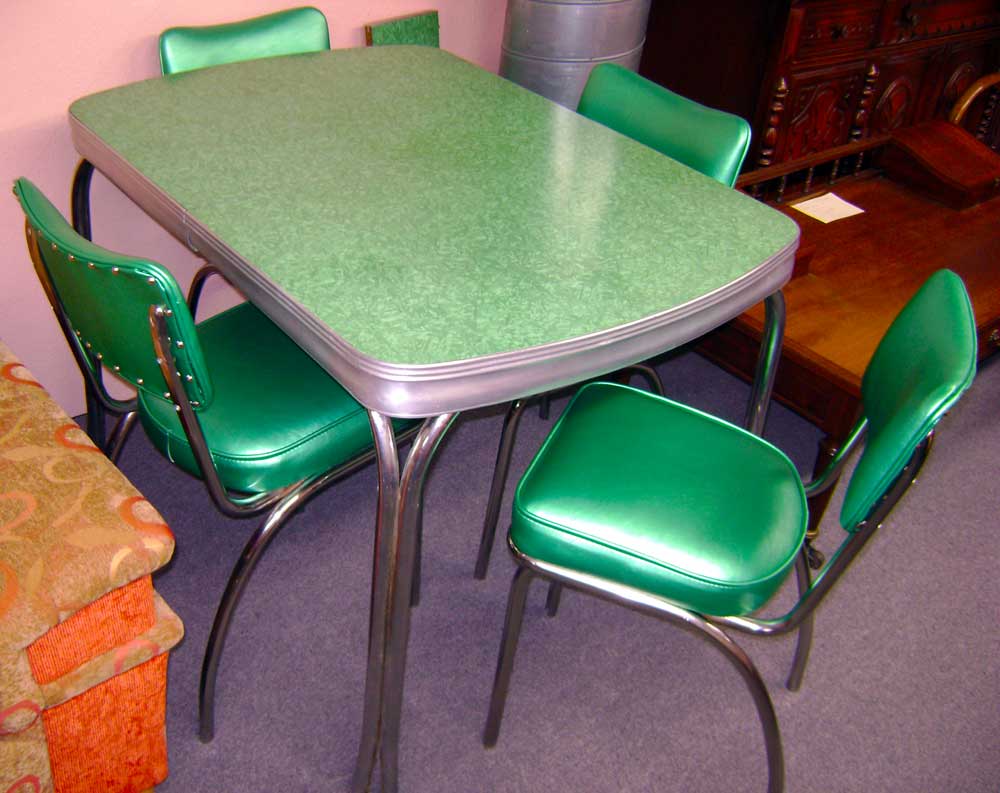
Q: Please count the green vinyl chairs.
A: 4